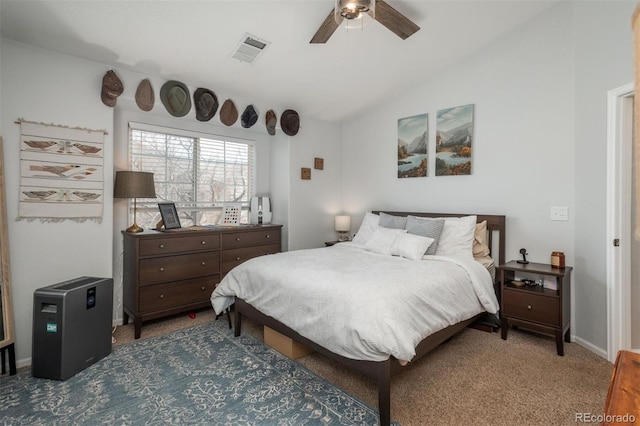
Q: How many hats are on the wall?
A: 8